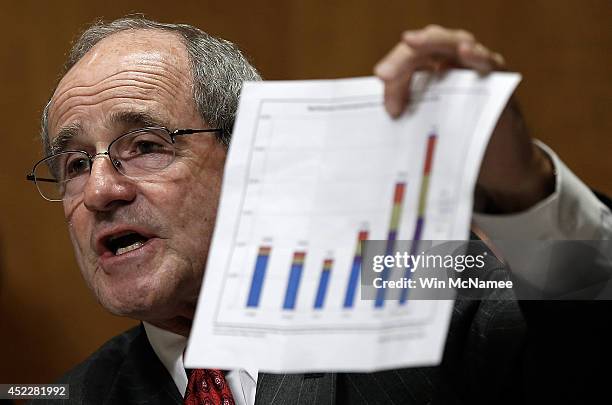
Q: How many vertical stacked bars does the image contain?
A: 6